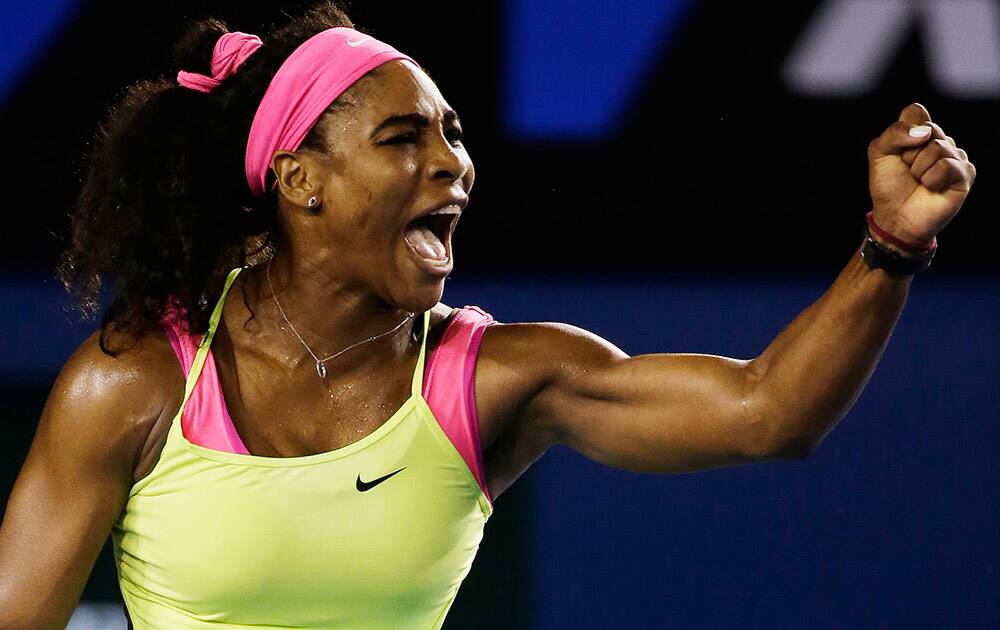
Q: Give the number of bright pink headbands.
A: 1